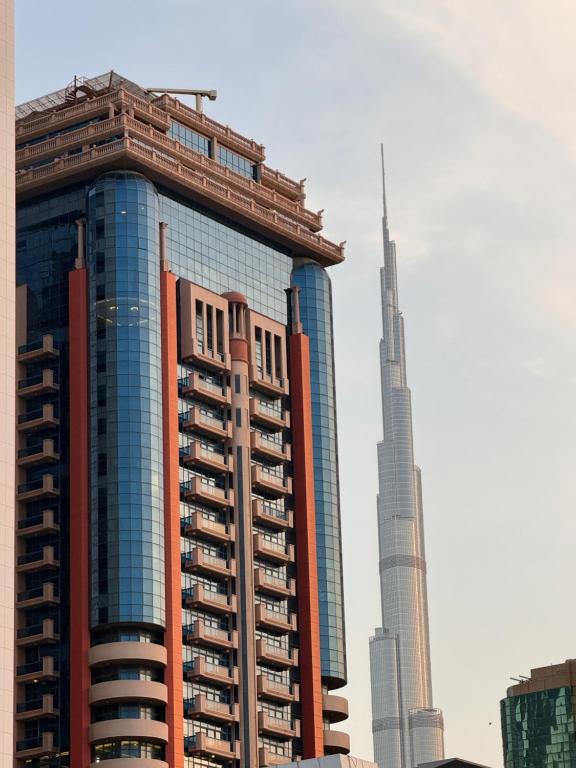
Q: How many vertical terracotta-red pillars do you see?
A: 3